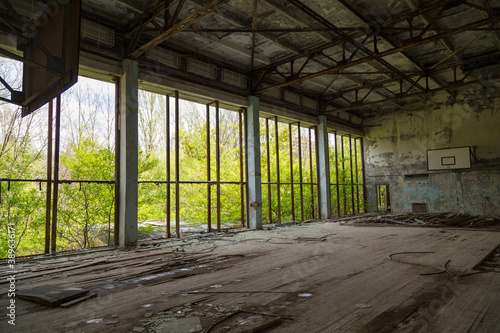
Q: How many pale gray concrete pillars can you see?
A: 3